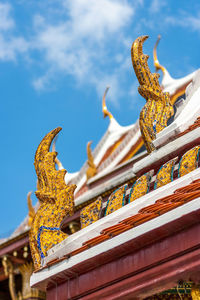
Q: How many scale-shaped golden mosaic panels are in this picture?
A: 5